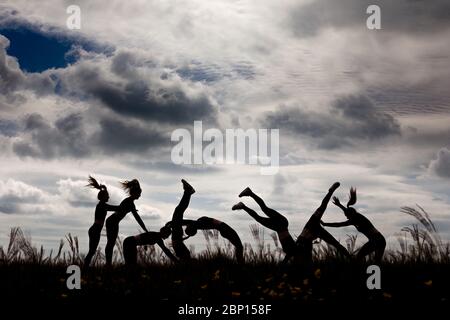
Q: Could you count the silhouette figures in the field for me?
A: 8